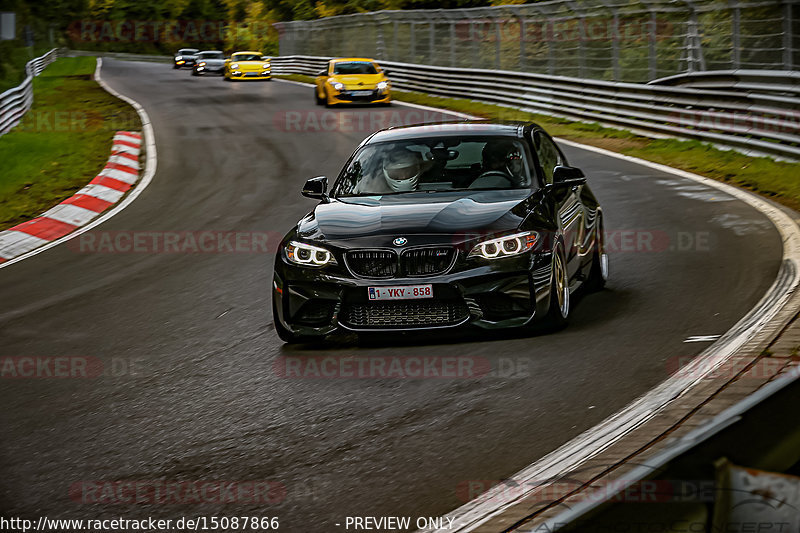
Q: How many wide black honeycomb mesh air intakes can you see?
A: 1